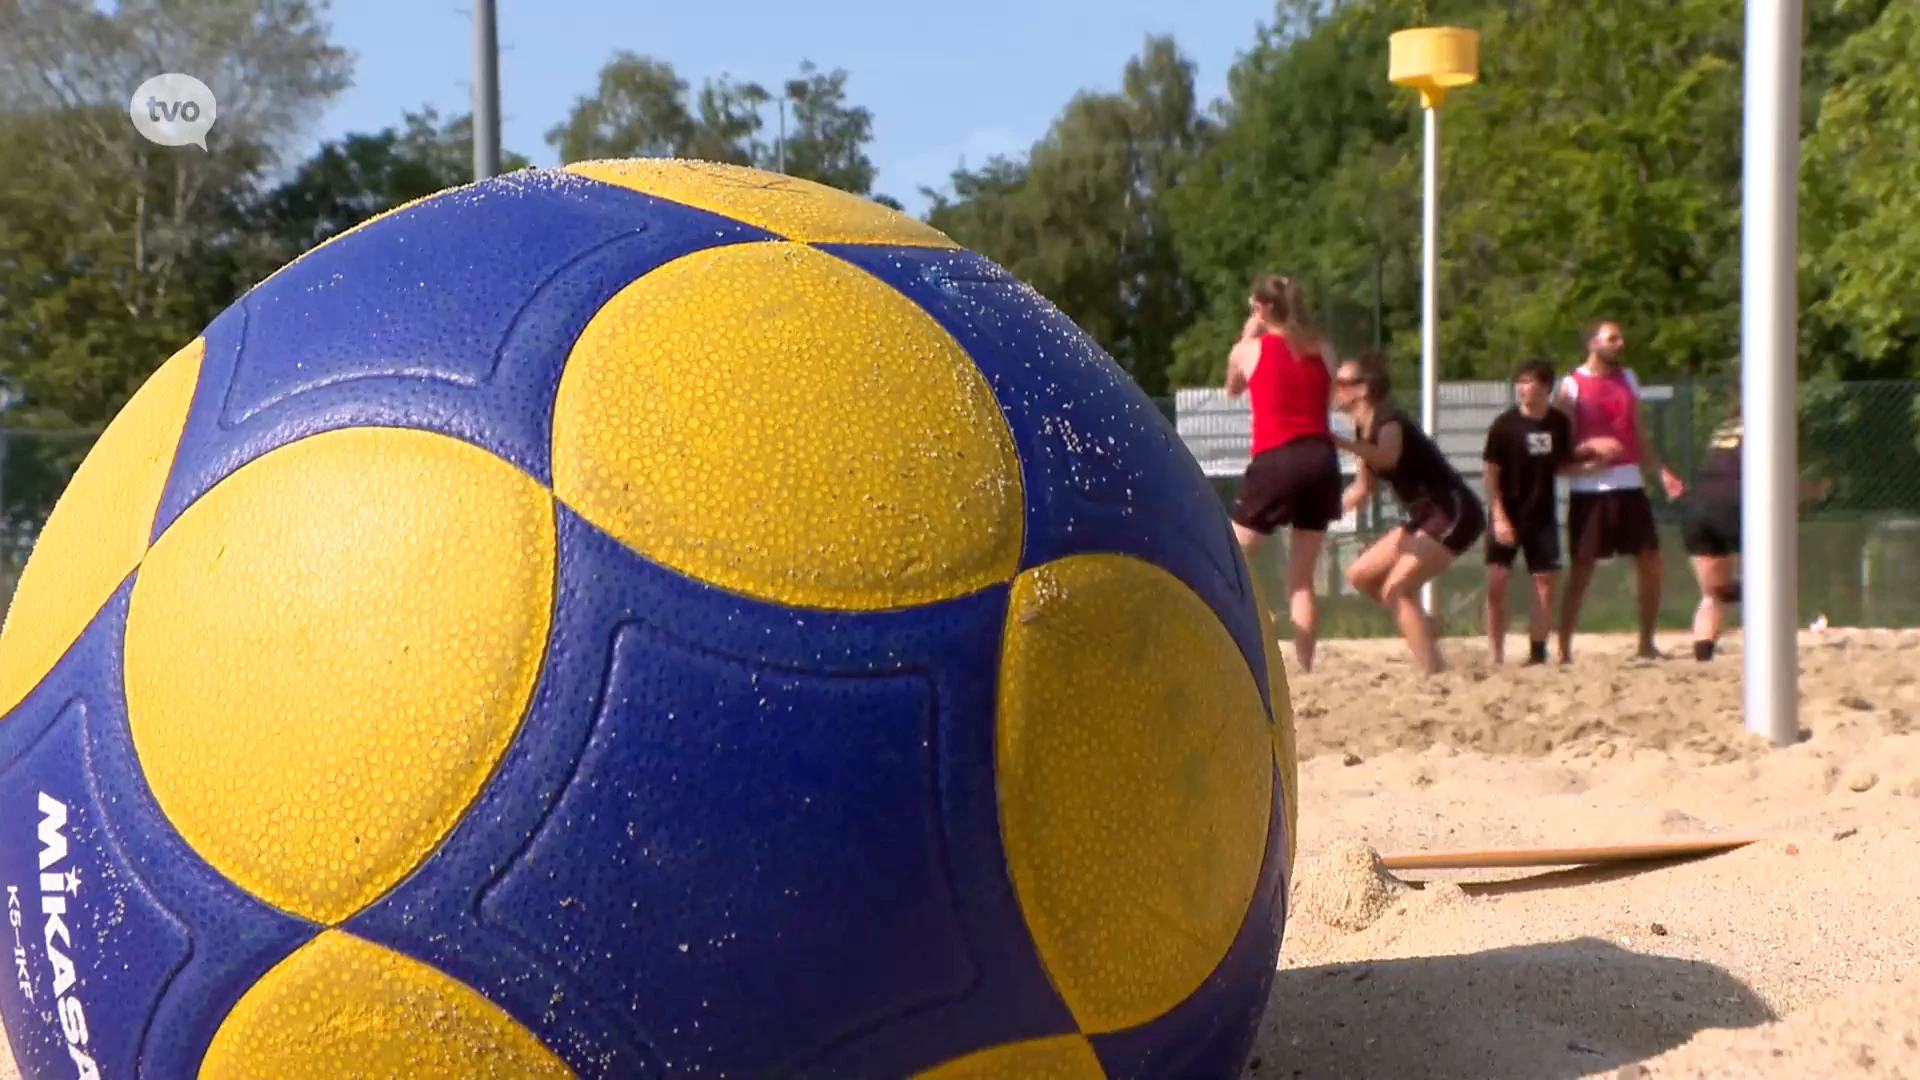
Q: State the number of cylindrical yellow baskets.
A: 1